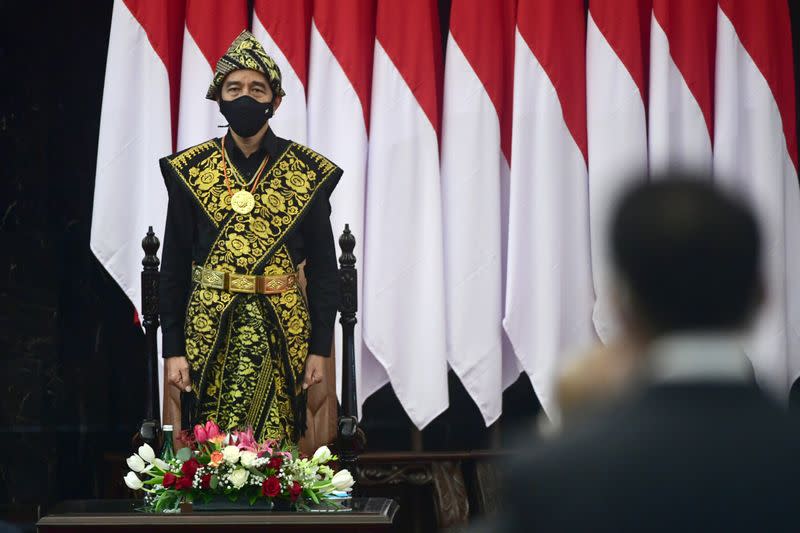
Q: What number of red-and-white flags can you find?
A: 10